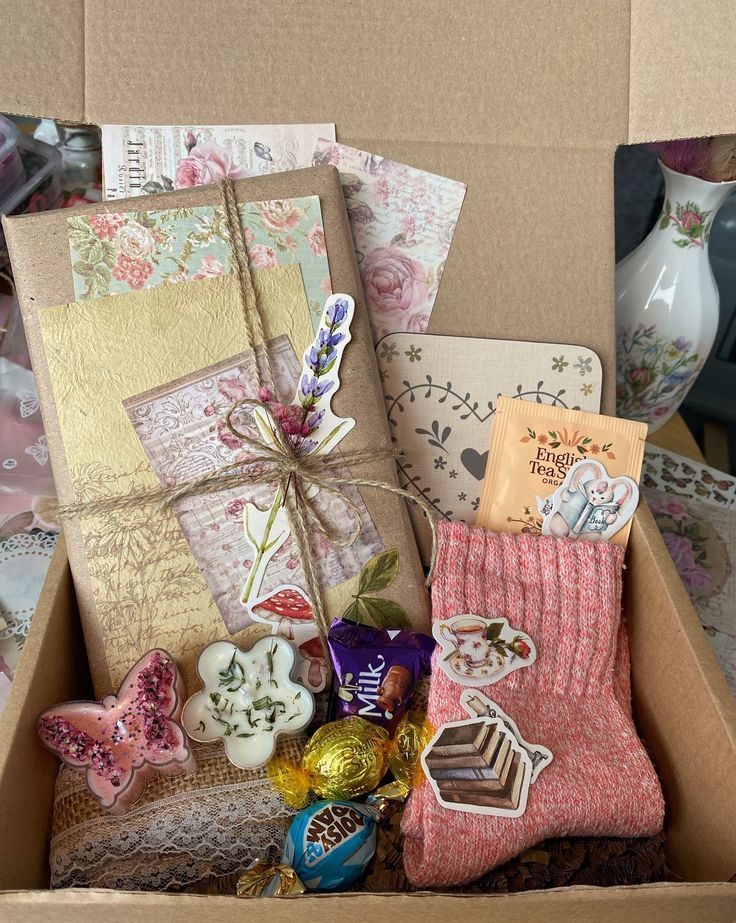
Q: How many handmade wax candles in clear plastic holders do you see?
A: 2